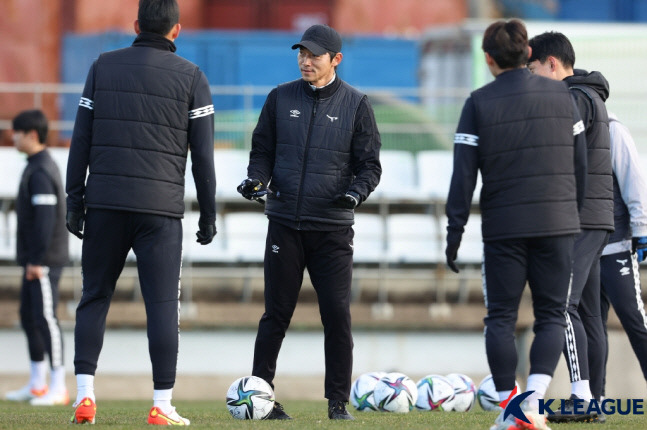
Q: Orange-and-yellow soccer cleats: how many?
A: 2